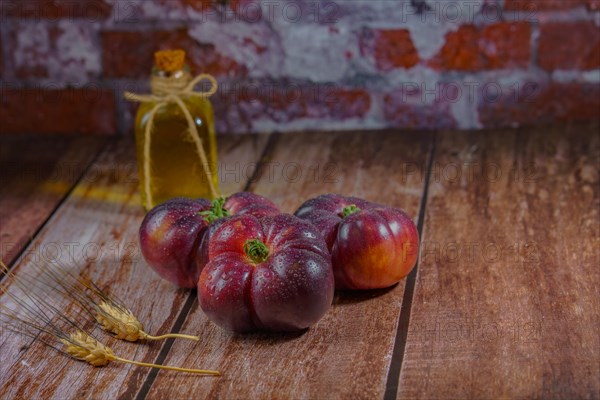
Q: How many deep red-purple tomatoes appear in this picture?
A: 3